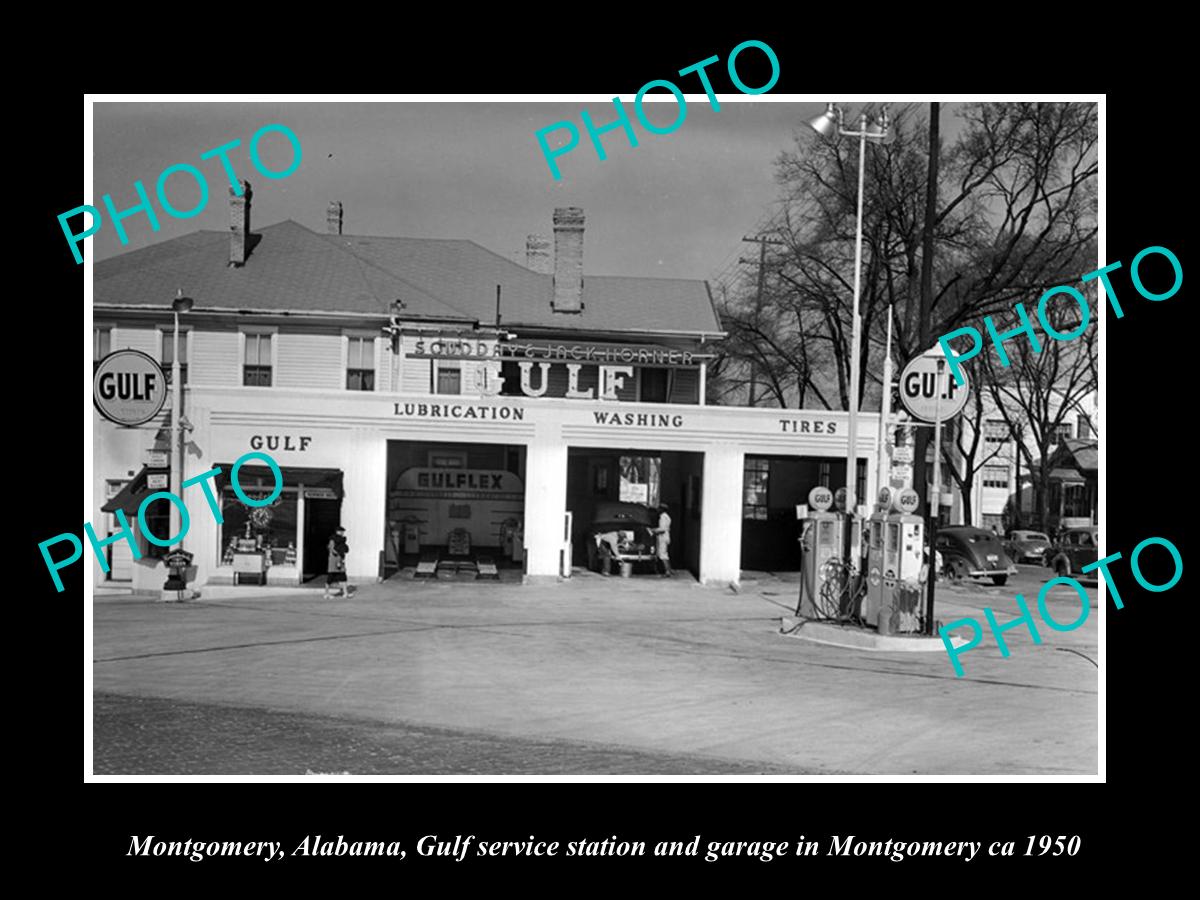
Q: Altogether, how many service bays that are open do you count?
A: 3